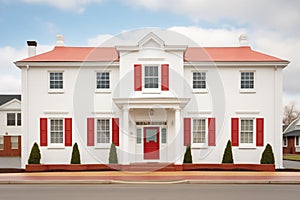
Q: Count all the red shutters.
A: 10